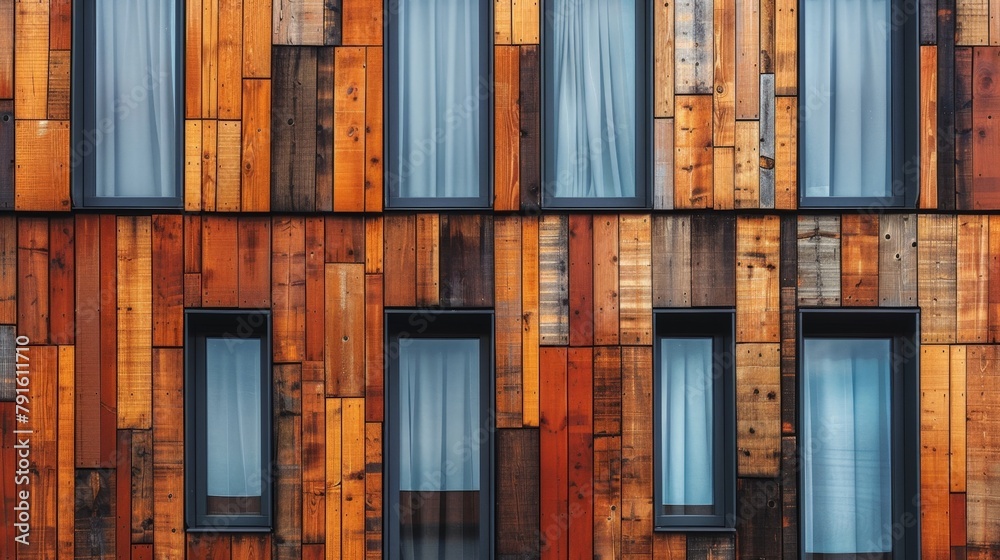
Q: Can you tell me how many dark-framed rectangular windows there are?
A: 8